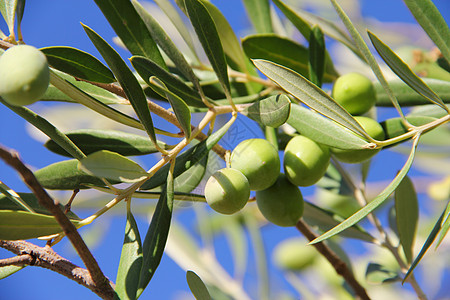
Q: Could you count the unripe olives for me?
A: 7